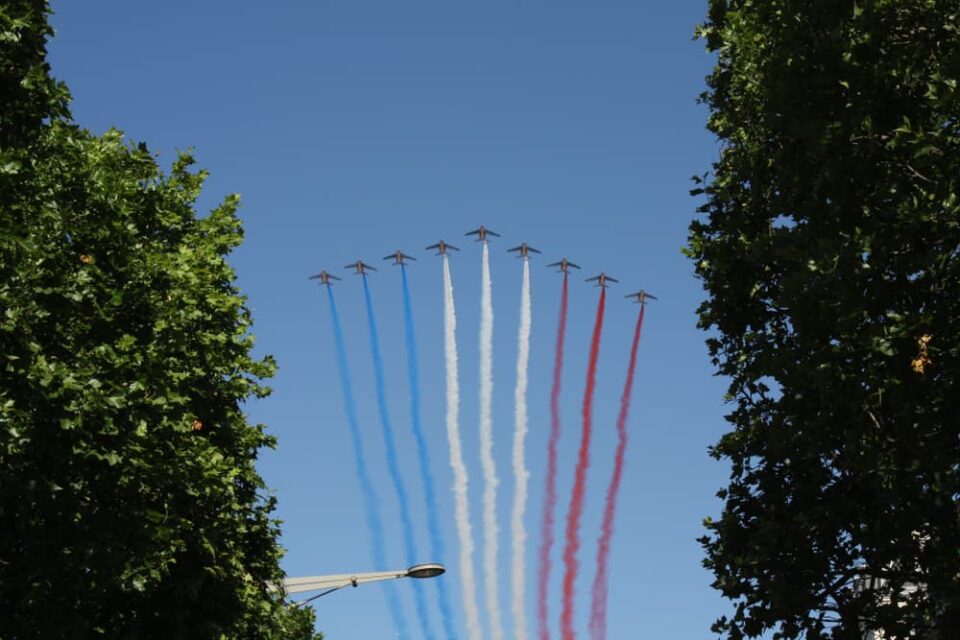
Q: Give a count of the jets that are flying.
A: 9